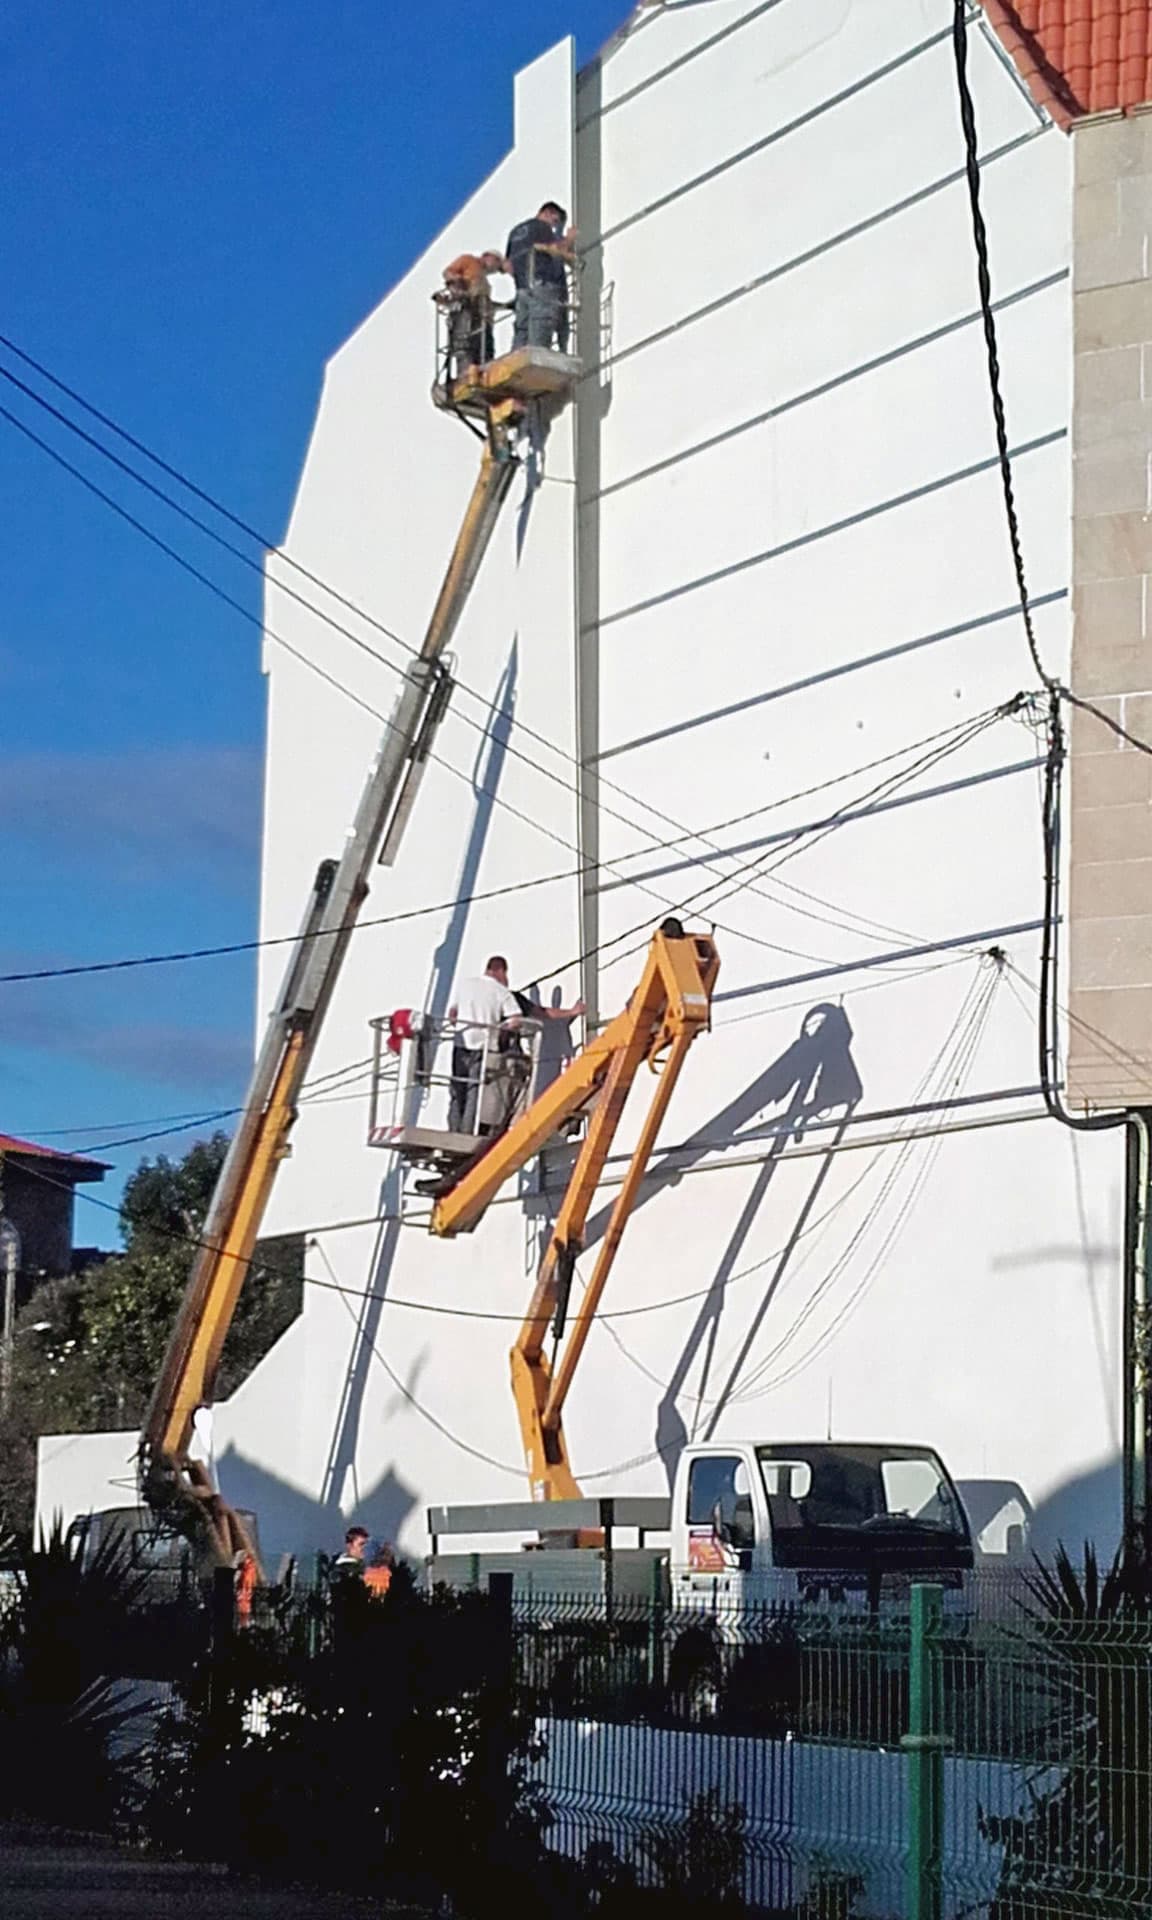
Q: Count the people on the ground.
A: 2